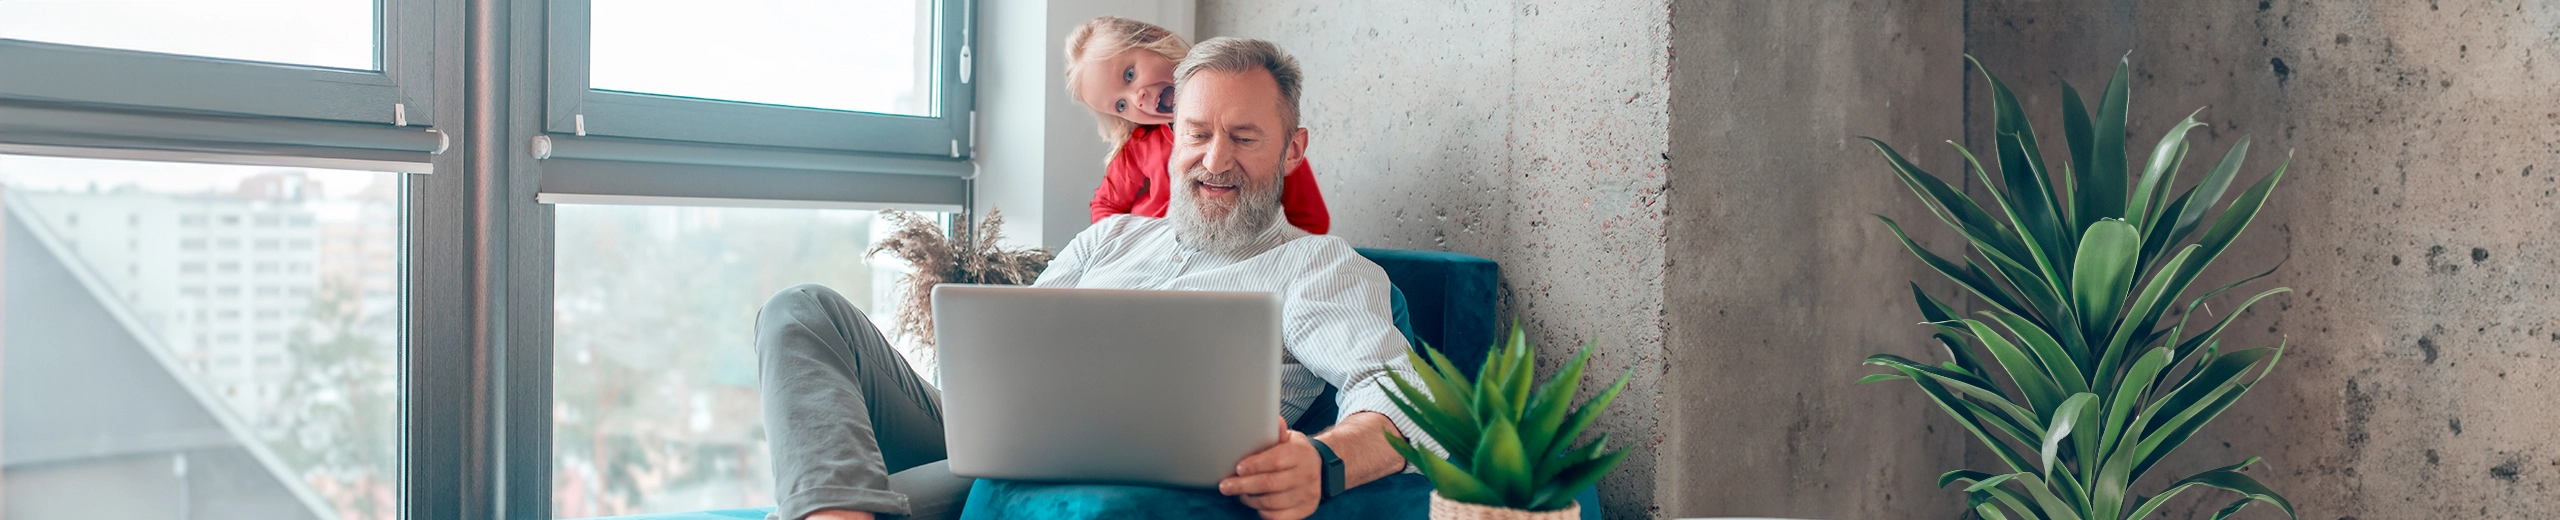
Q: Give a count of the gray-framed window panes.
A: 4